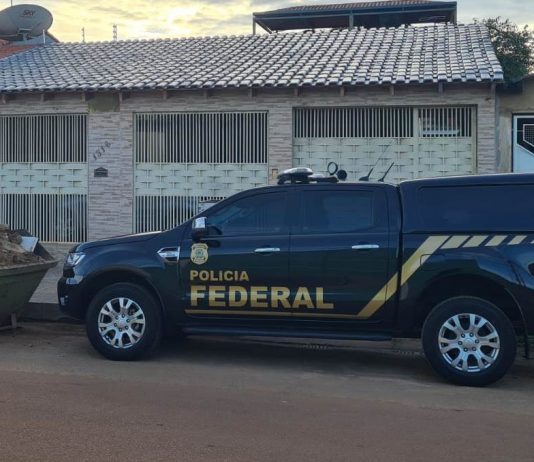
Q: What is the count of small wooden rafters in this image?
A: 12